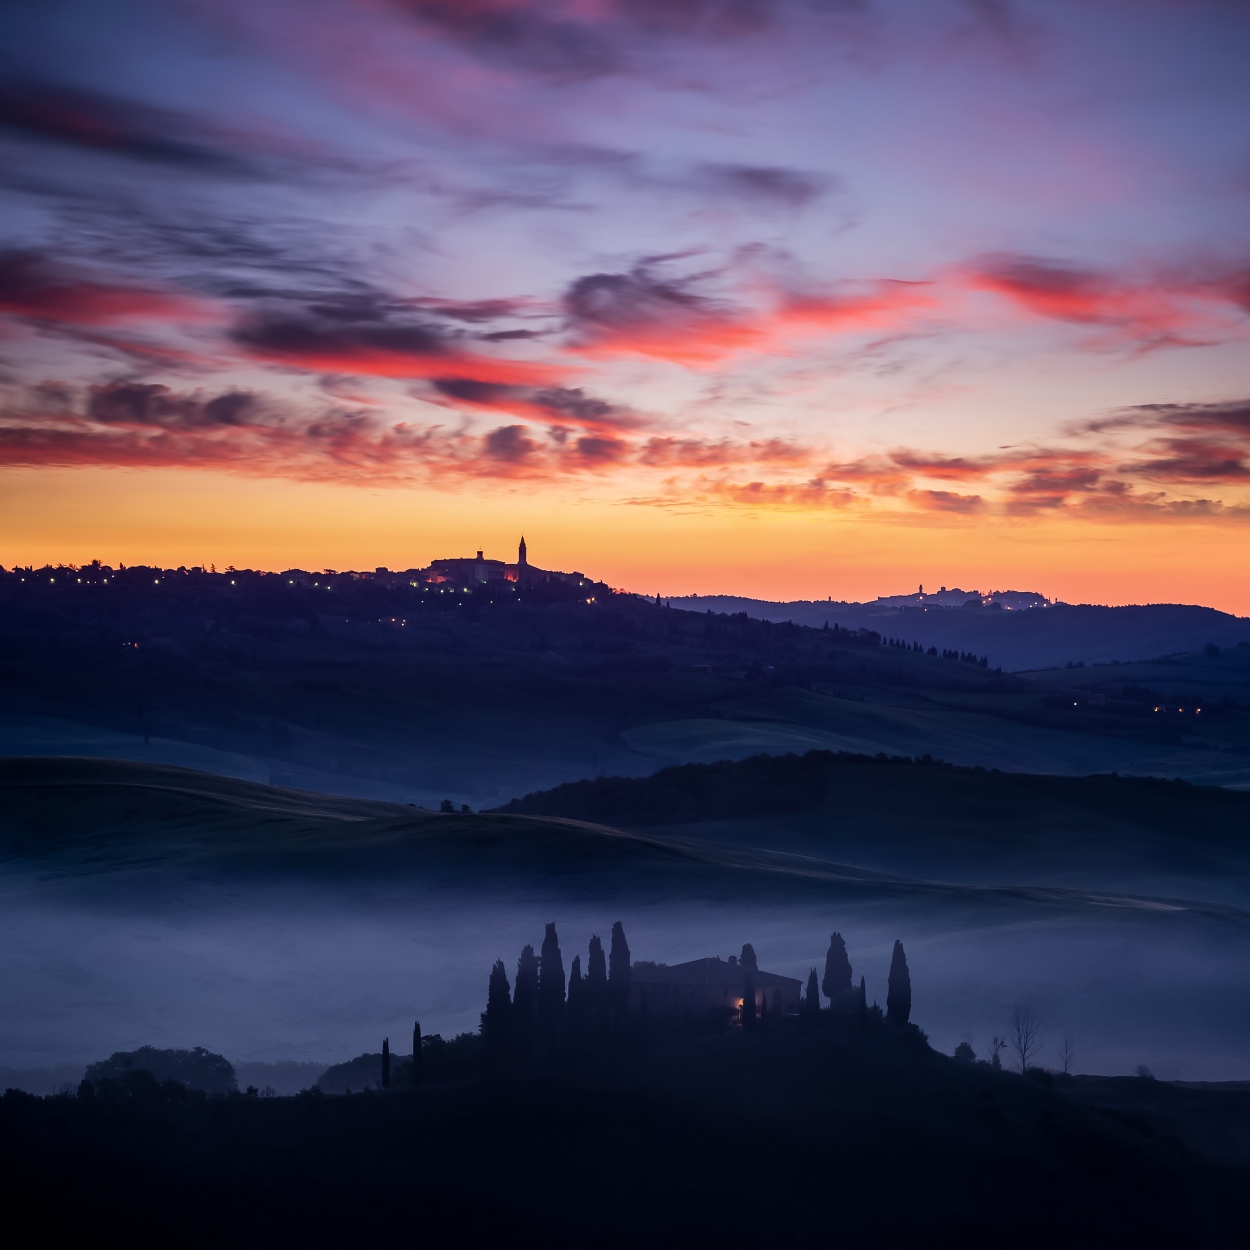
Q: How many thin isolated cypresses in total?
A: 2